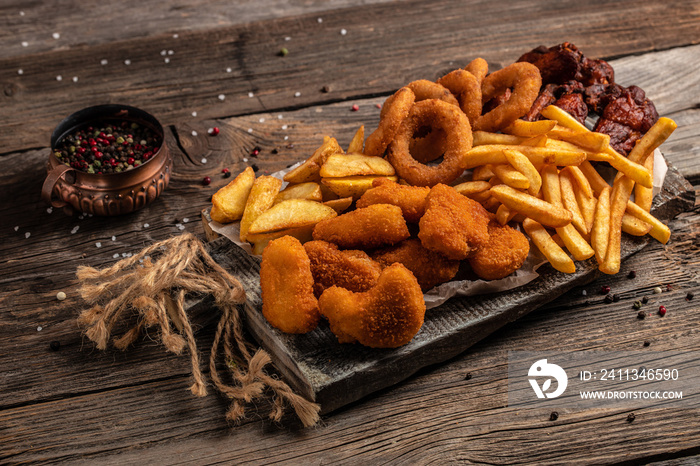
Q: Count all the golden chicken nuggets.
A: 8